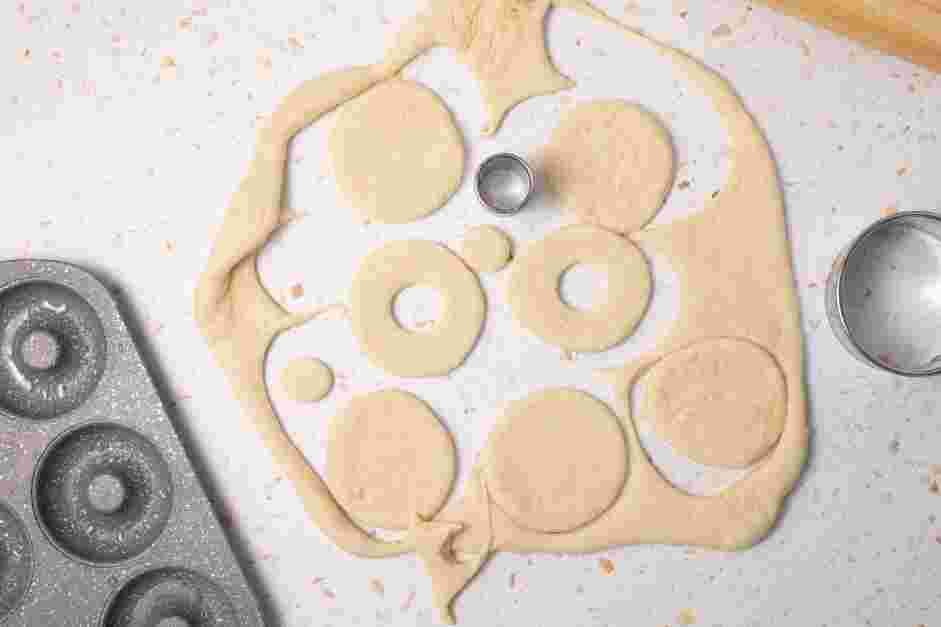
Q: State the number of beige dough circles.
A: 9